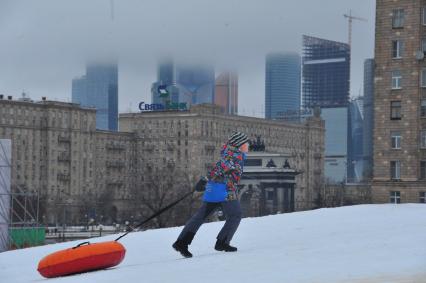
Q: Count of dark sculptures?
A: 3